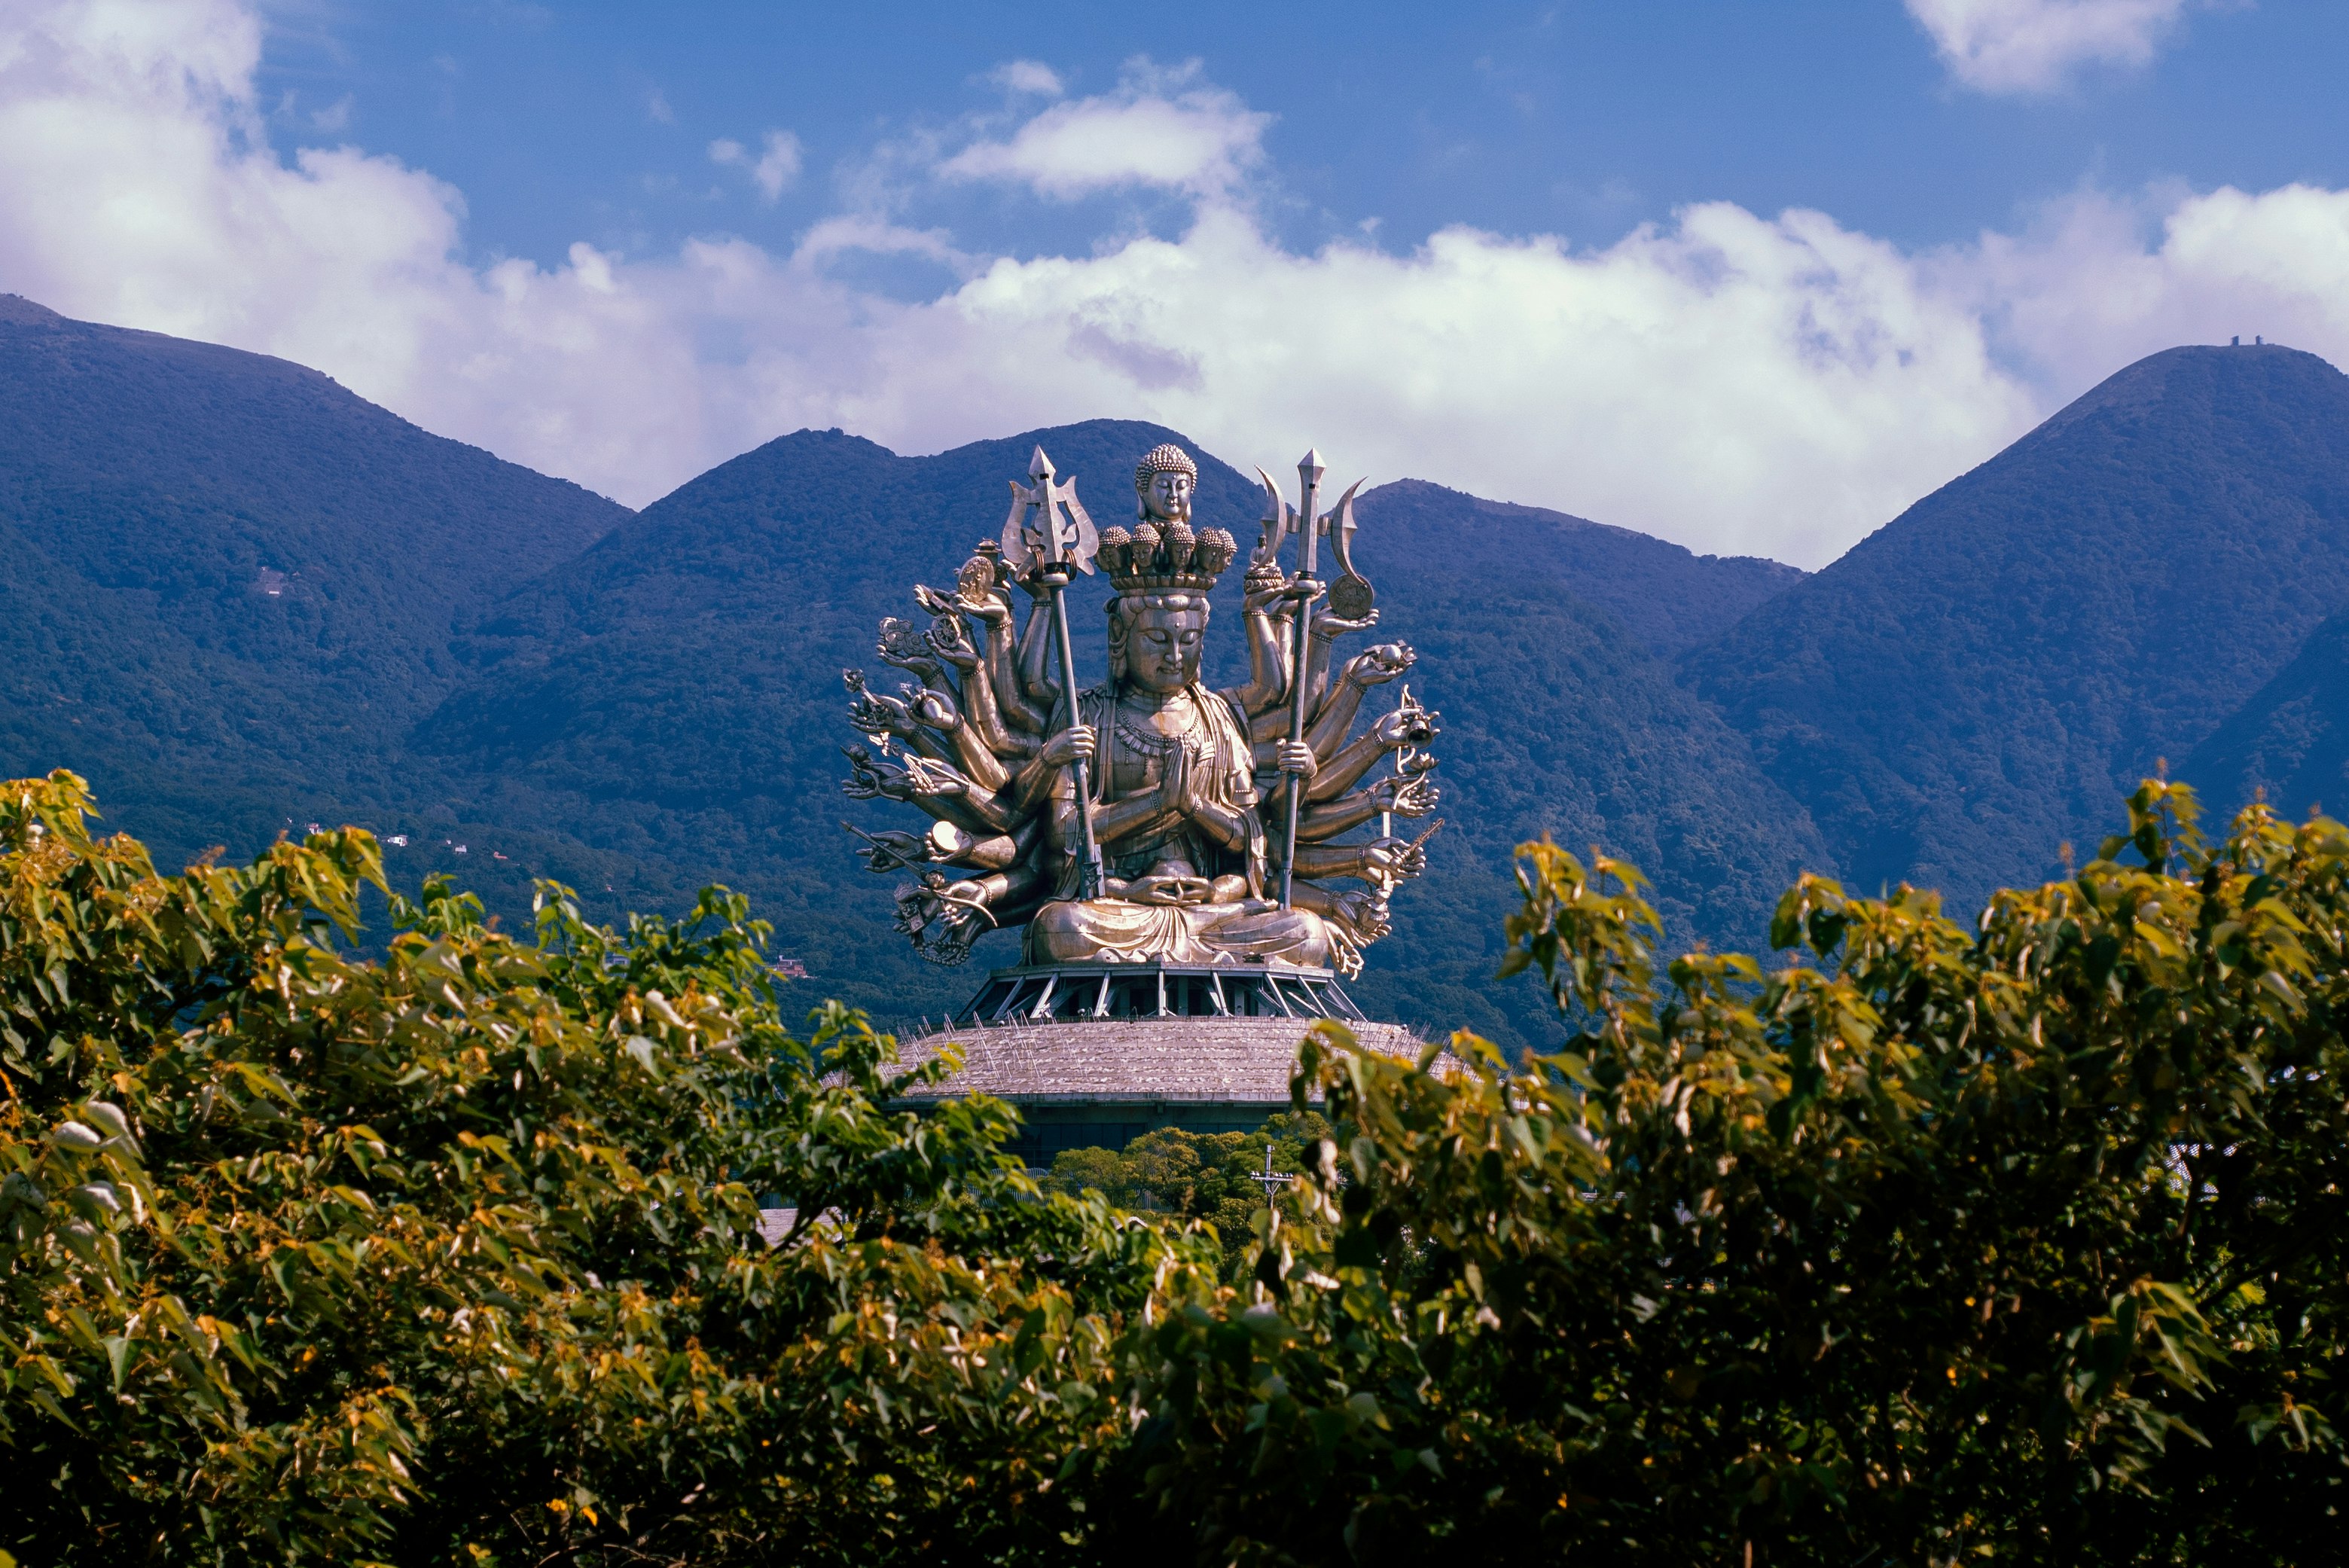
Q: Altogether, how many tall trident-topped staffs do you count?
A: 2